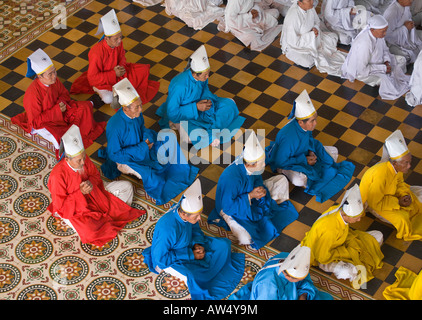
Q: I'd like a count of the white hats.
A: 11